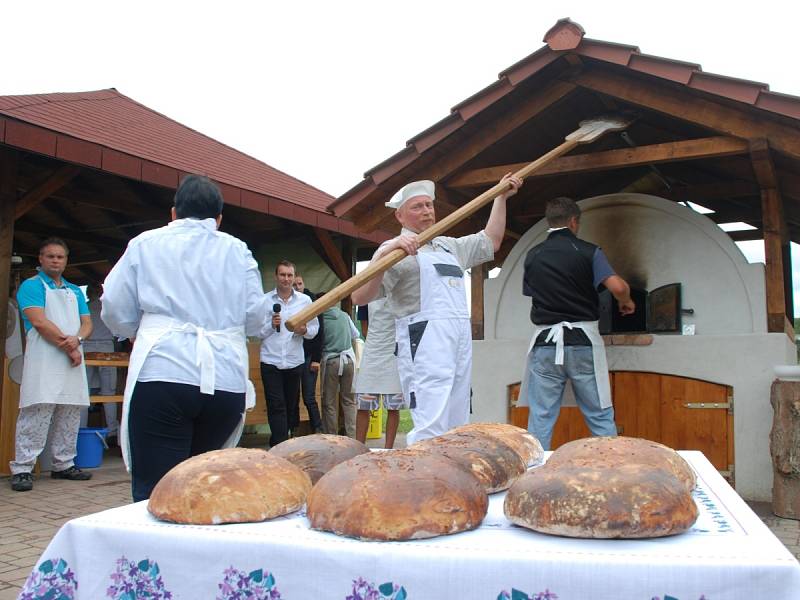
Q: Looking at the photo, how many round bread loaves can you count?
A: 7